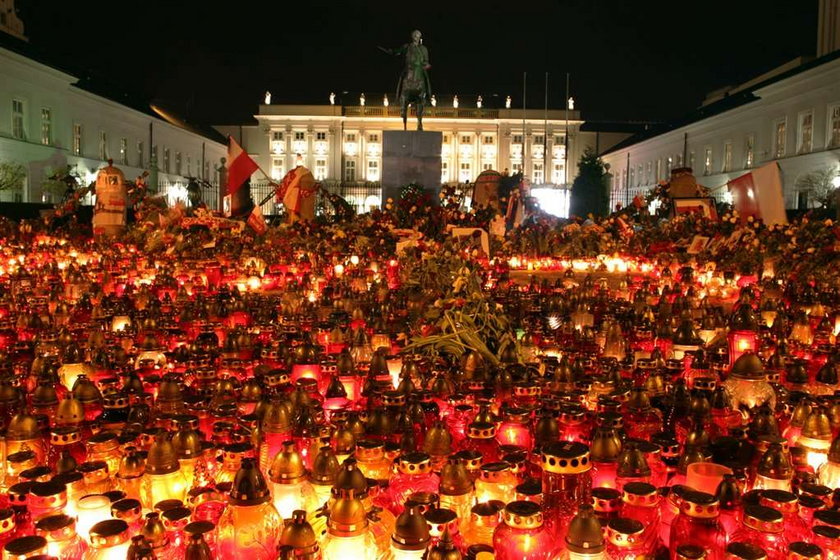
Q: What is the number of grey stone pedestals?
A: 1